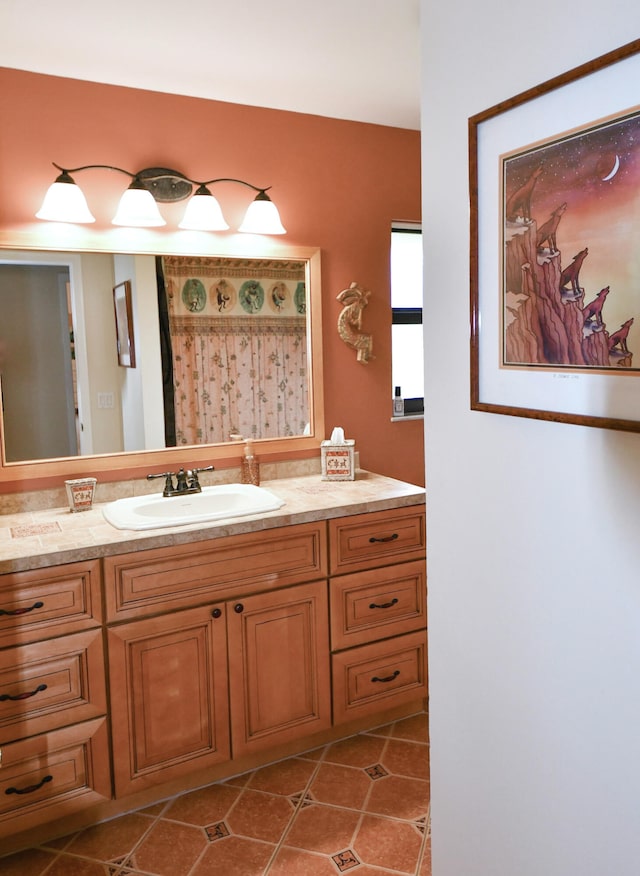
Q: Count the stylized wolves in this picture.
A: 5